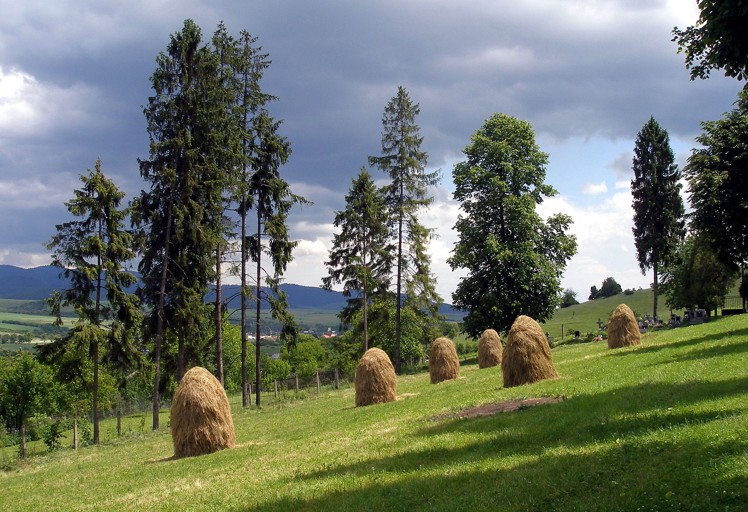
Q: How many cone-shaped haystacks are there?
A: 6